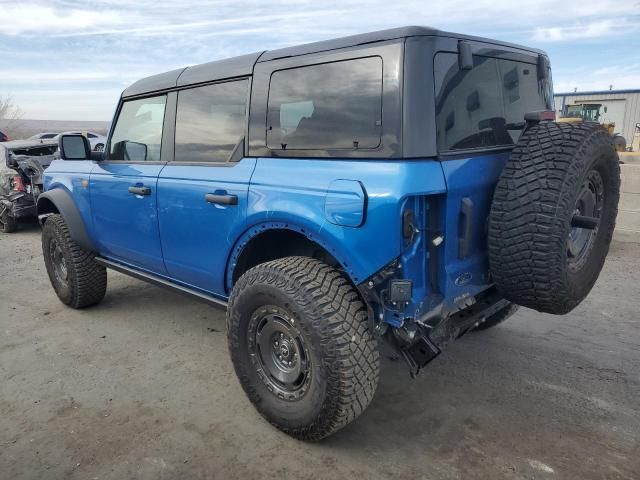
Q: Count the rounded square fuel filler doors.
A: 1